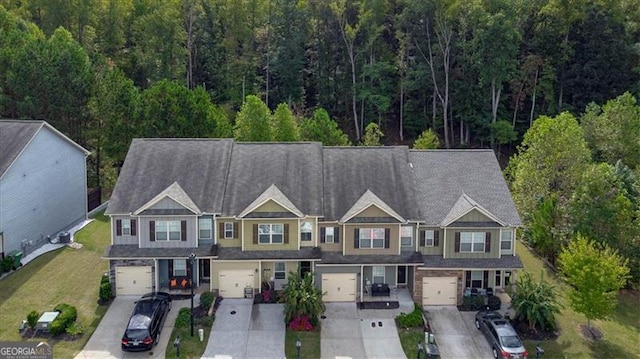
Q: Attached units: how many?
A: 4